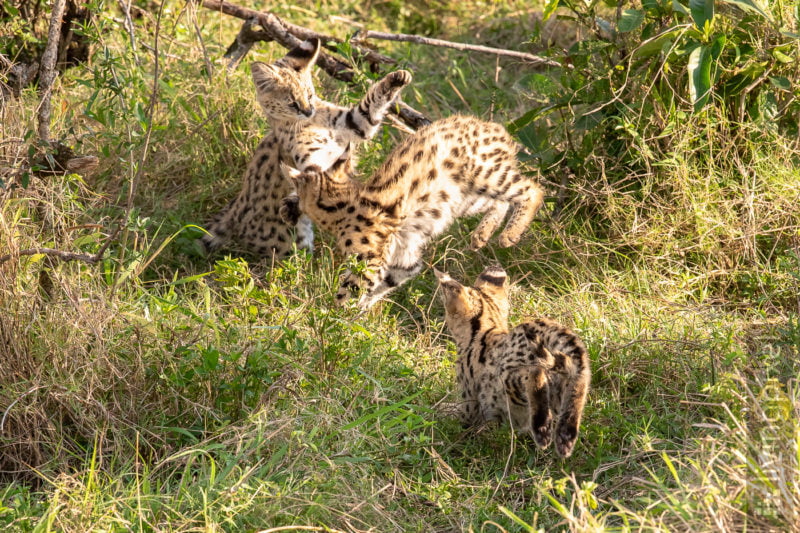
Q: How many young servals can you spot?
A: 3